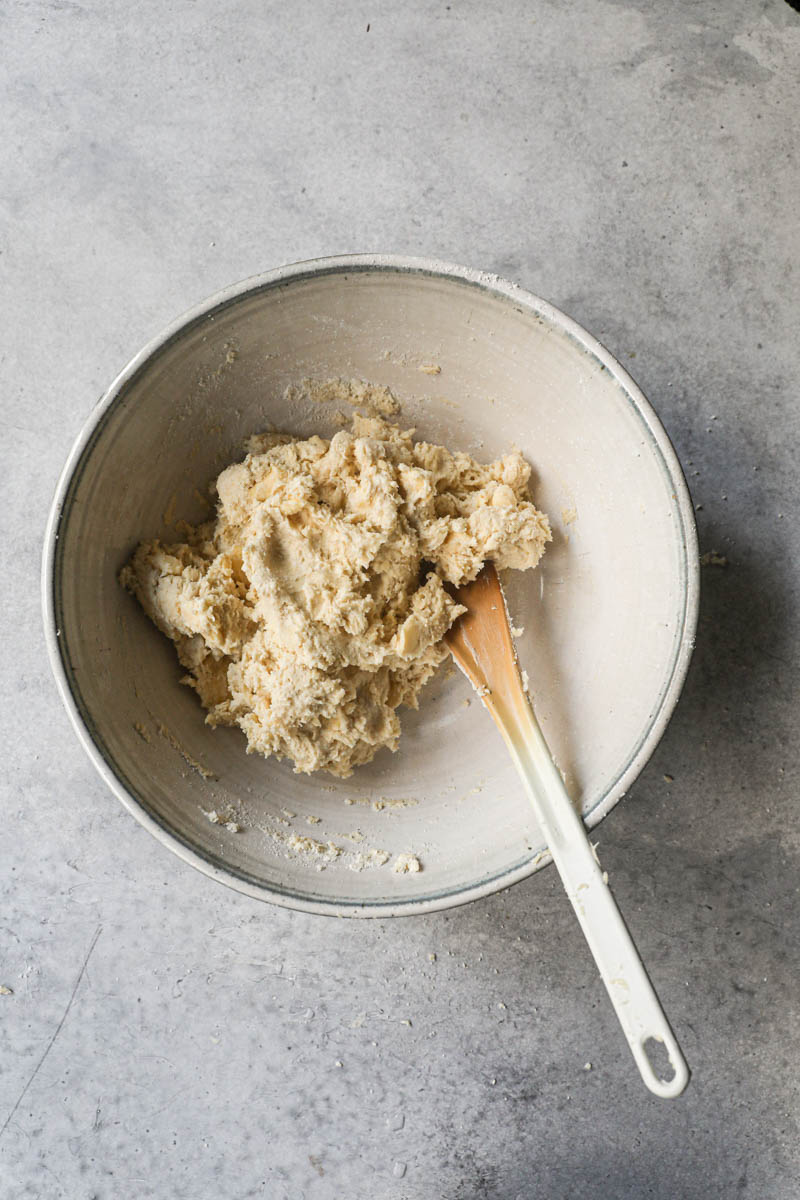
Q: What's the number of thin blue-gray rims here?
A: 1